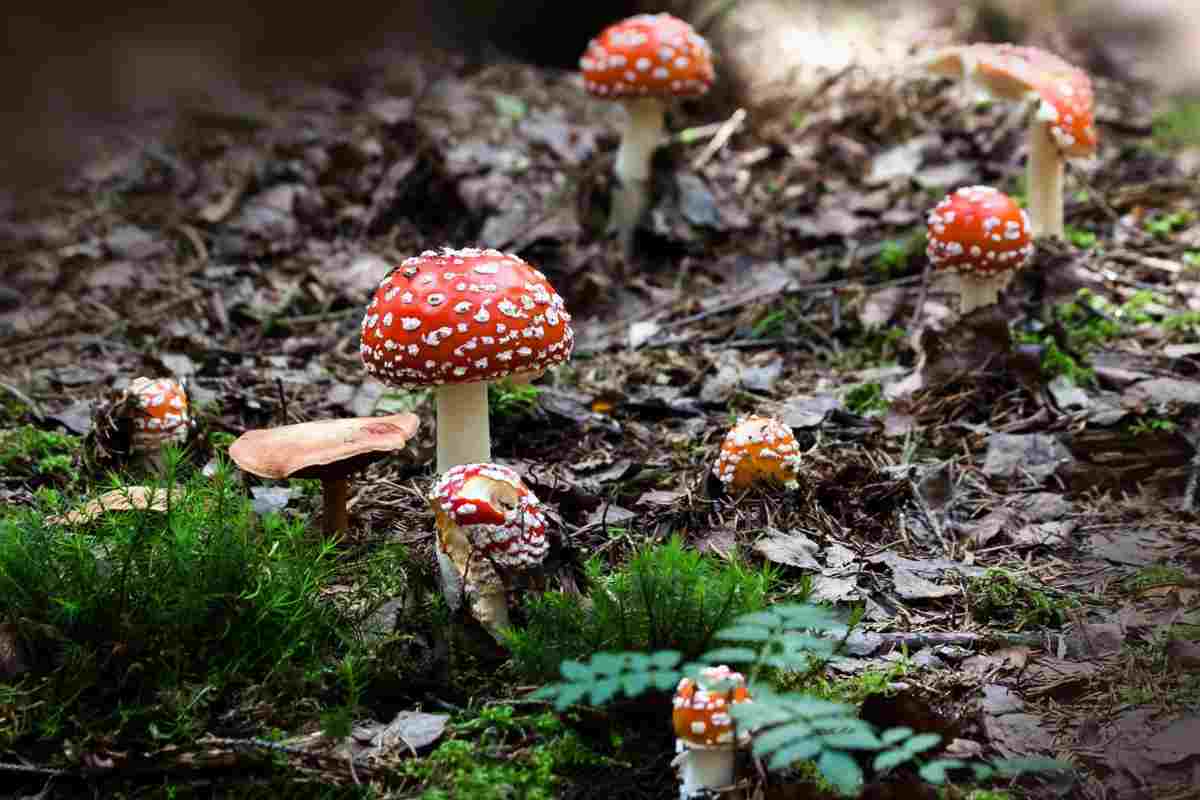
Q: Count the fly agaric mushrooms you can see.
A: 8